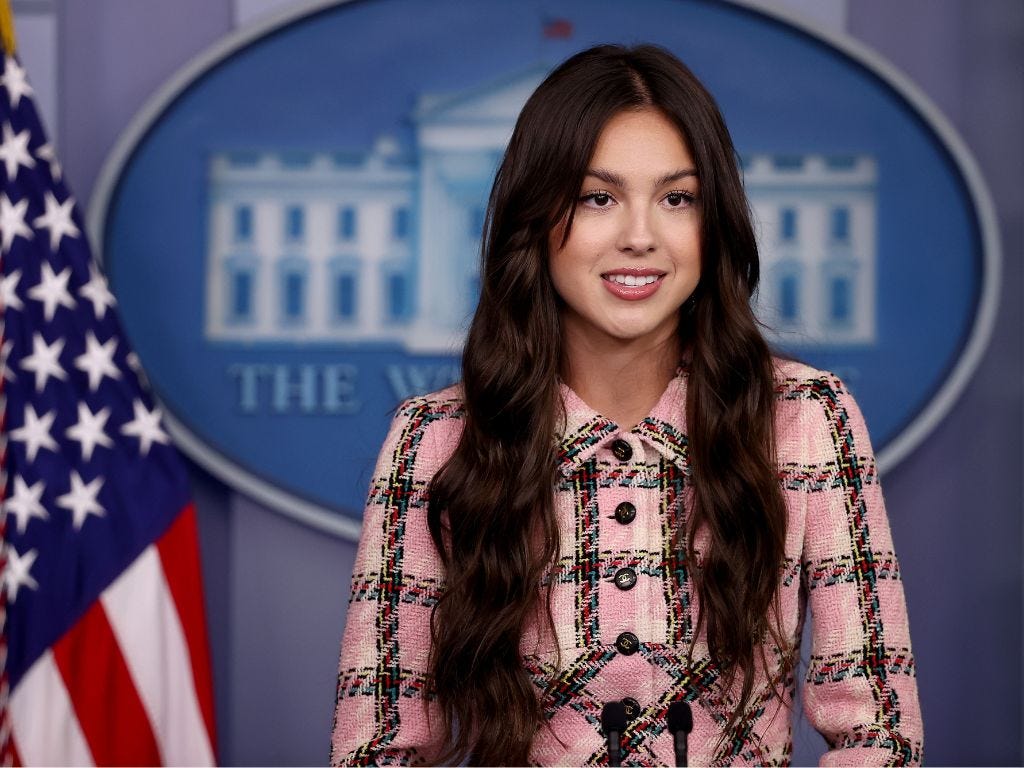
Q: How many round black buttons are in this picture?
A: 5